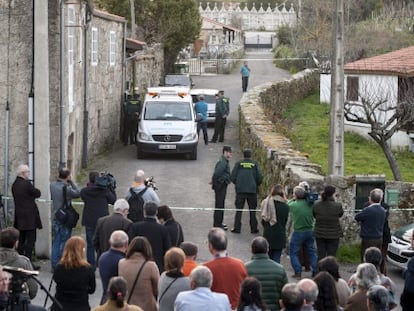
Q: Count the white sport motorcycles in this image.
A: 0